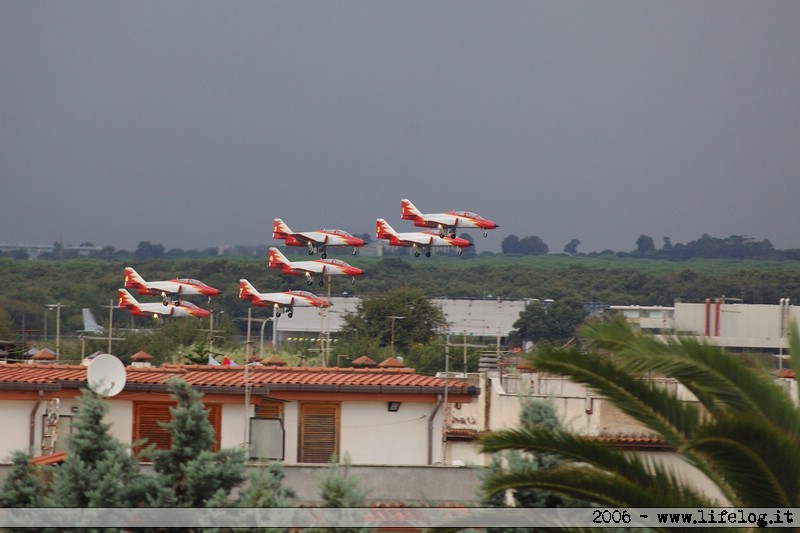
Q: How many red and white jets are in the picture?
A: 7